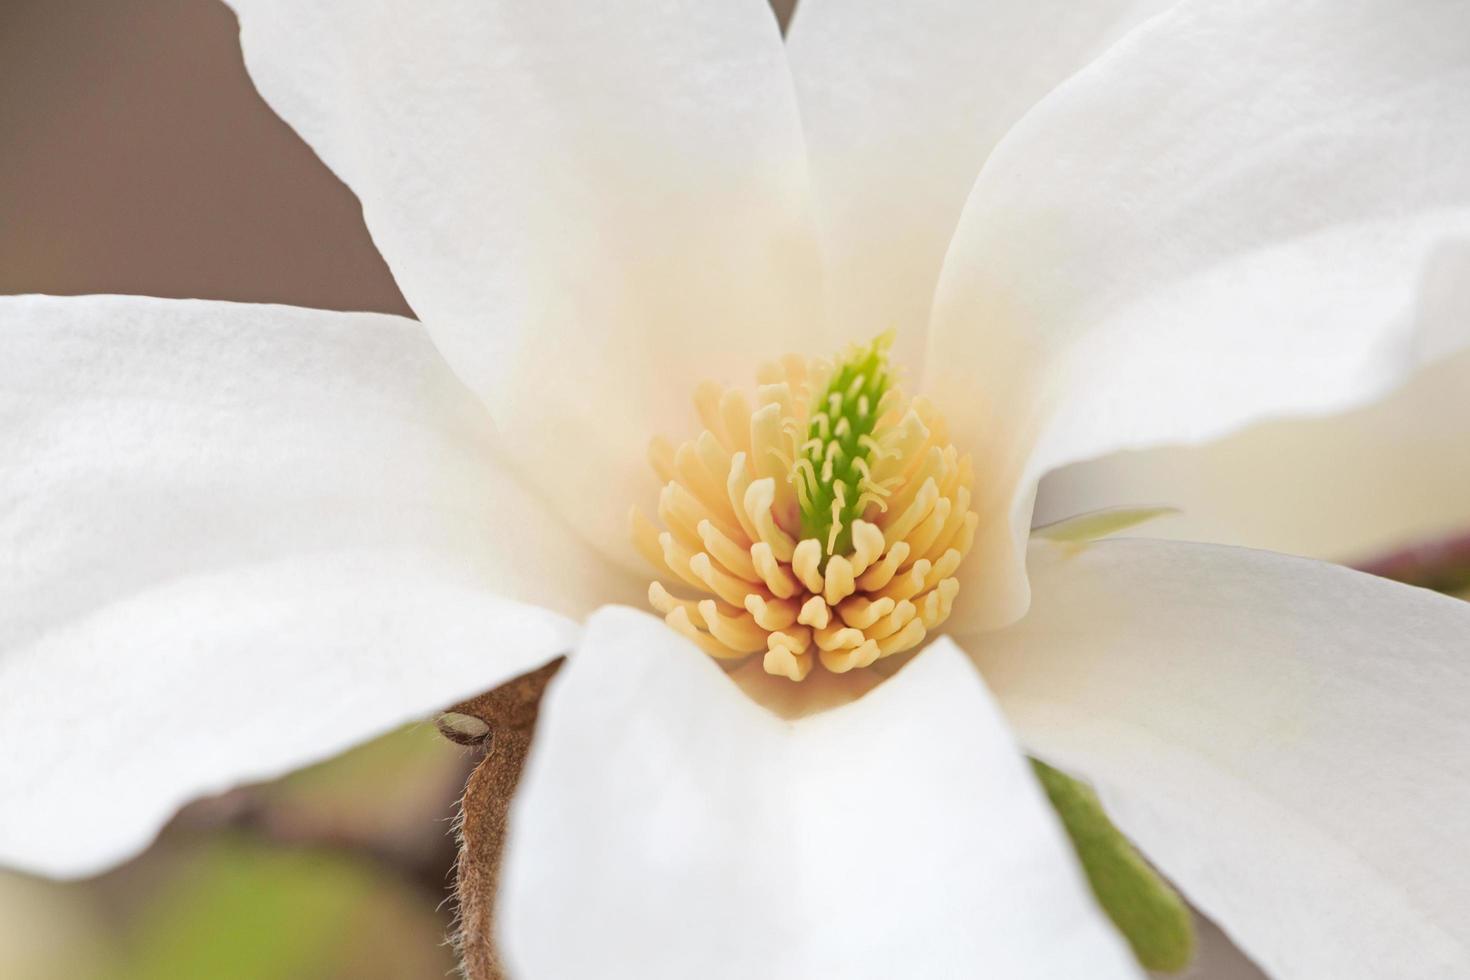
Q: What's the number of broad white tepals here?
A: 6